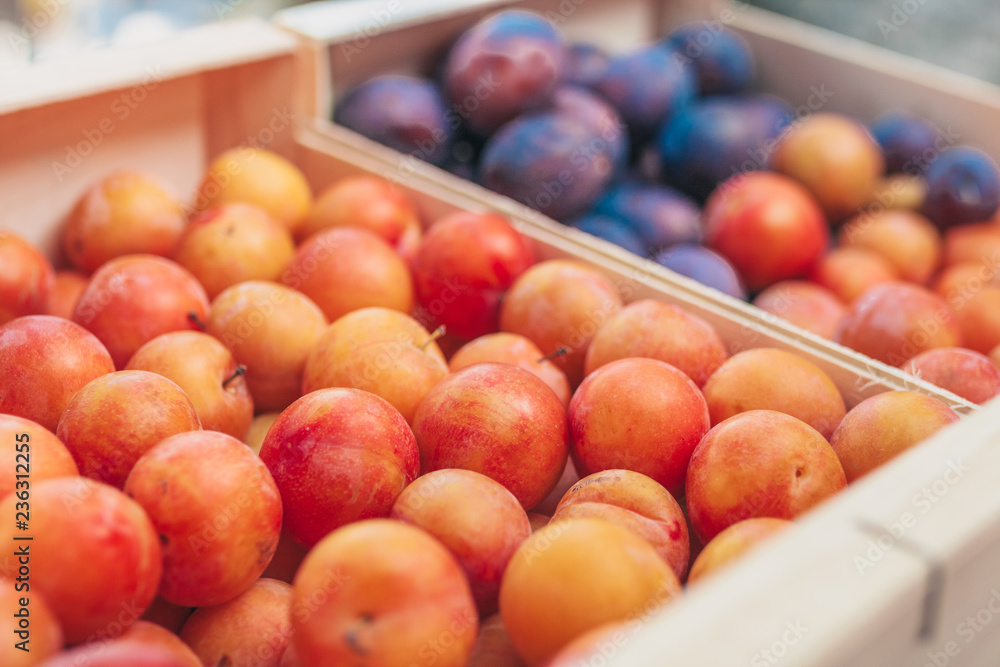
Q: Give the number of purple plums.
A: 13